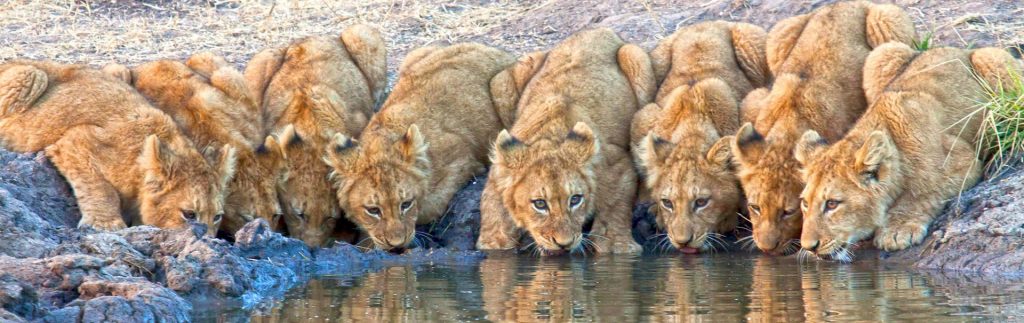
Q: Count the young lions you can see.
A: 8